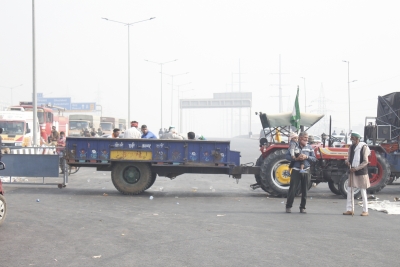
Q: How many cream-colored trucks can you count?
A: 3